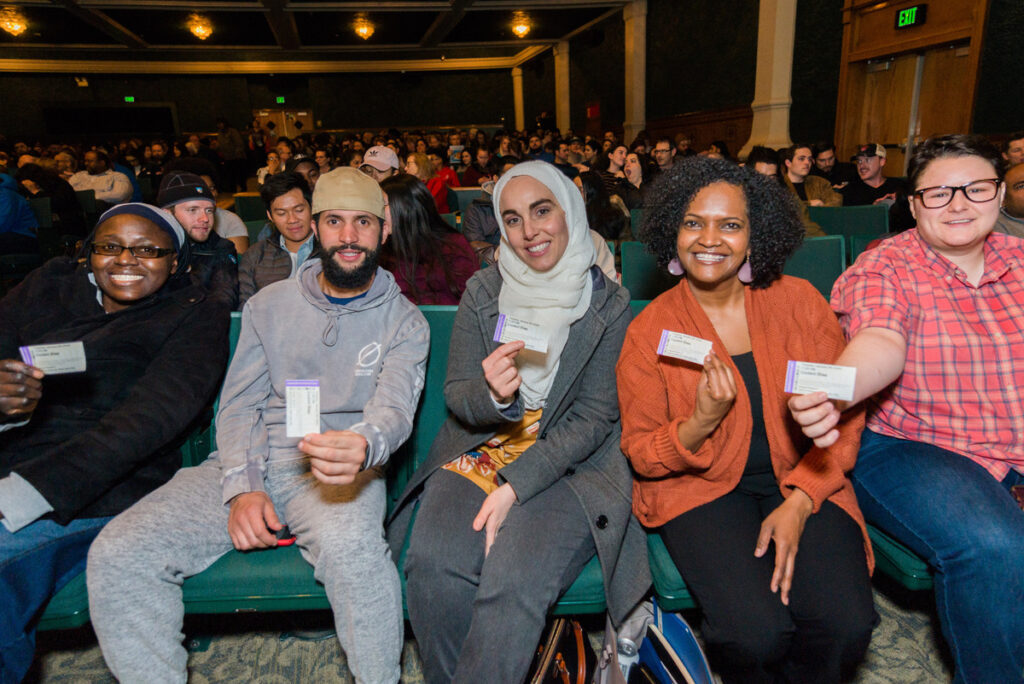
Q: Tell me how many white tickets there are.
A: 5